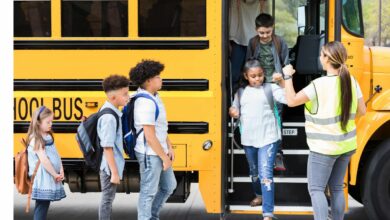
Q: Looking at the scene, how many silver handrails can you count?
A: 1